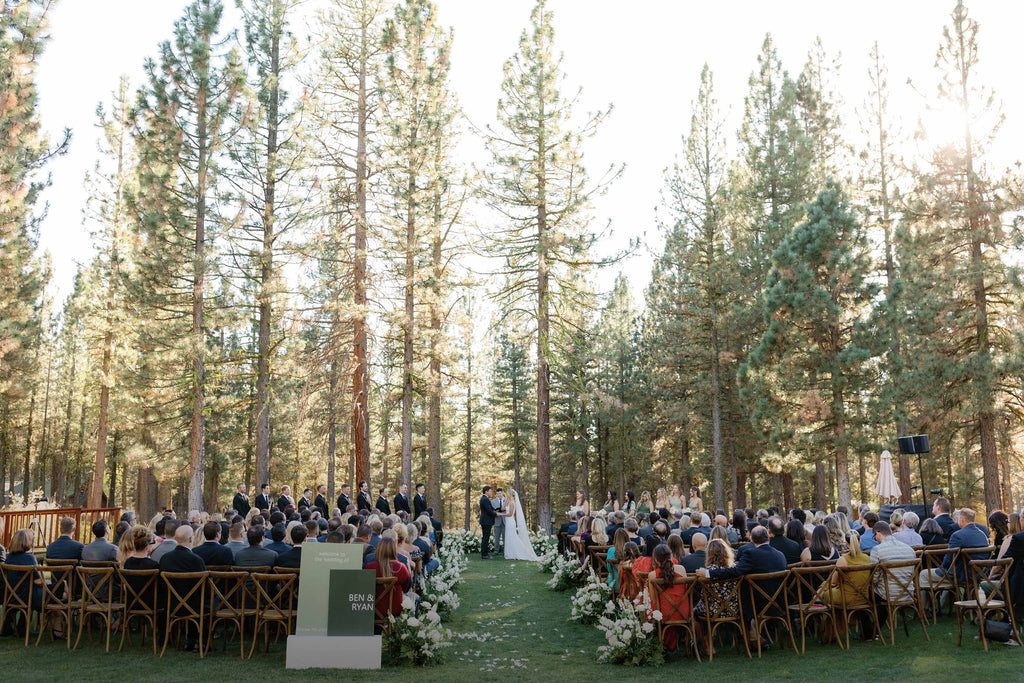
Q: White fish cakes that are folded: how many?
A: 0